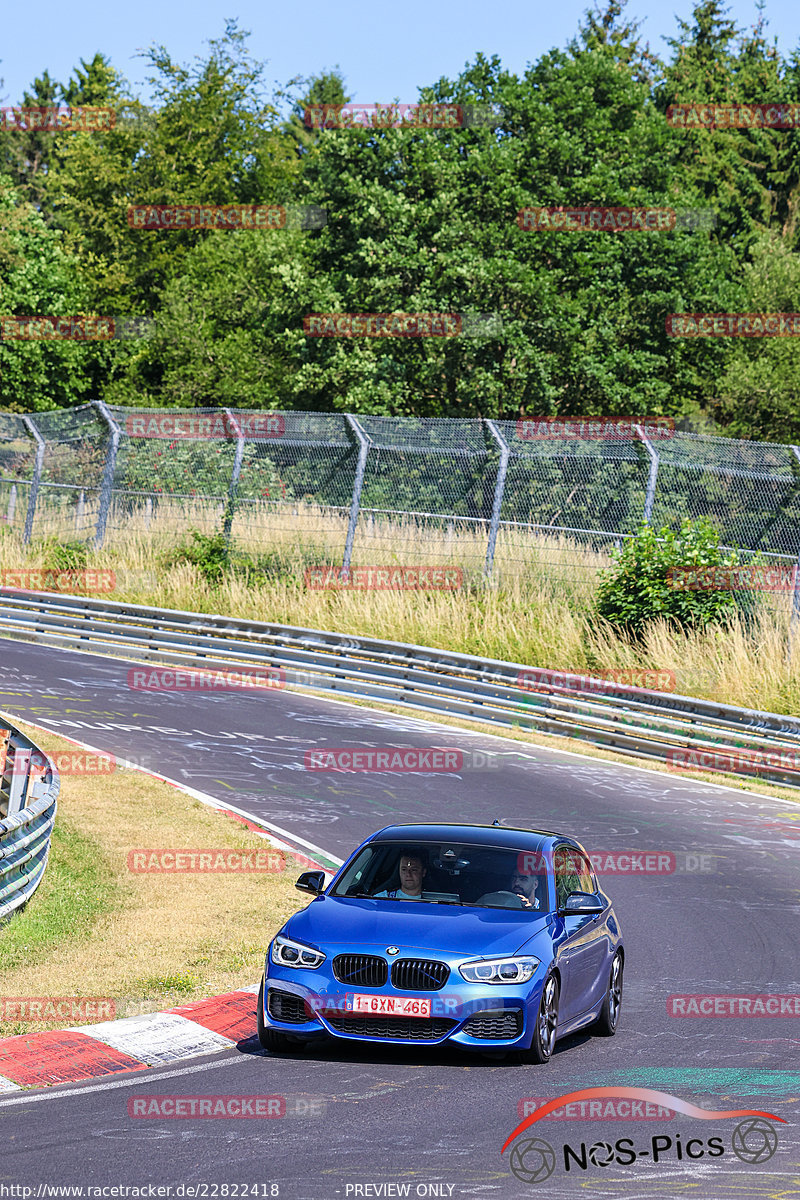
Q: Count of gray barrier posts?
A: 7